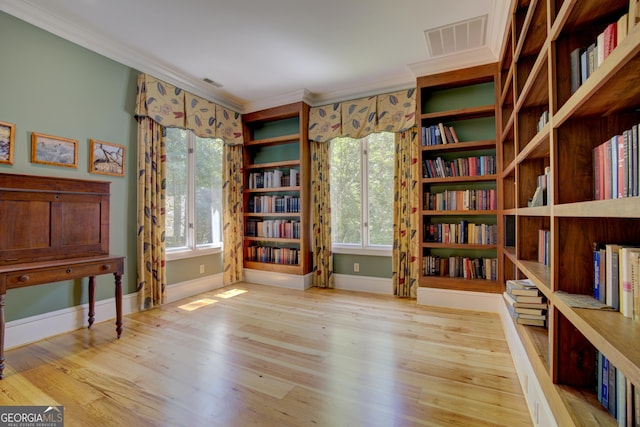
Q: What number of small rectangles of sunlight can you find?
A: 2